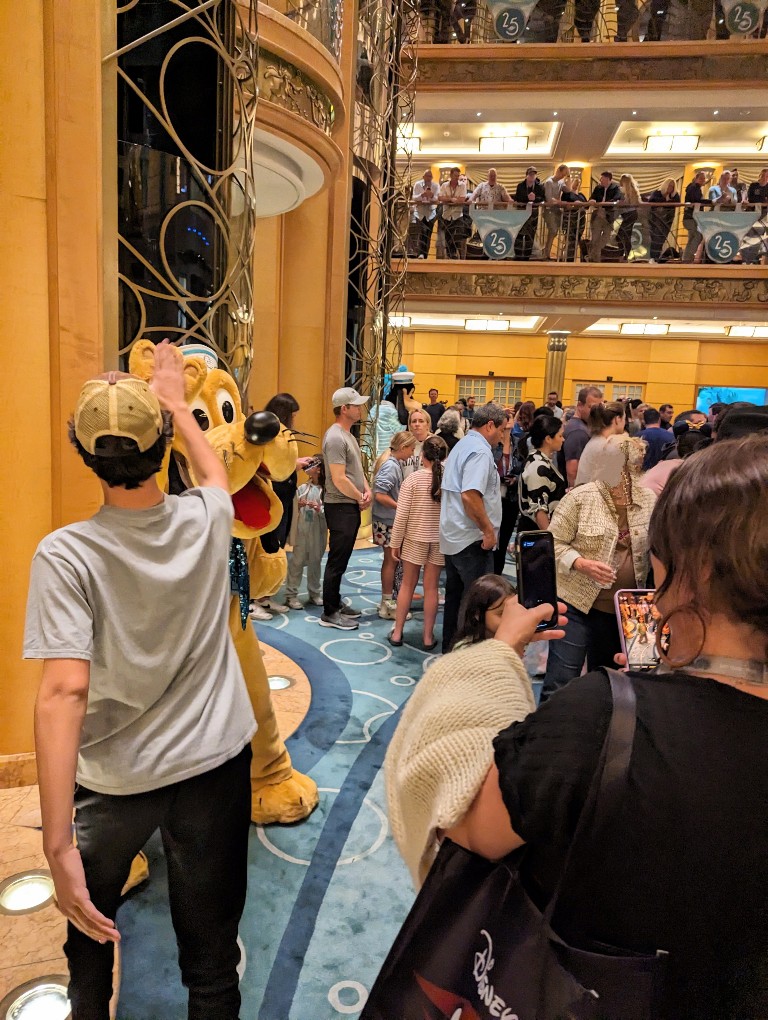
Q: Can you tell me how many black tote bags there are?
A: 1